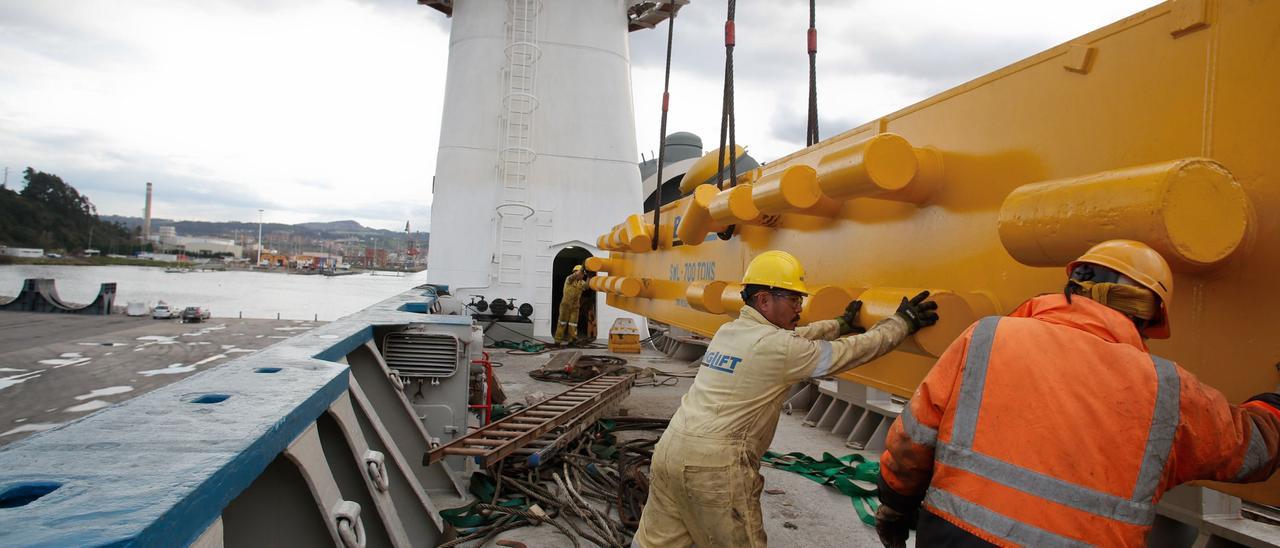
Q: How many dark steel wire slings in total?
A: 3